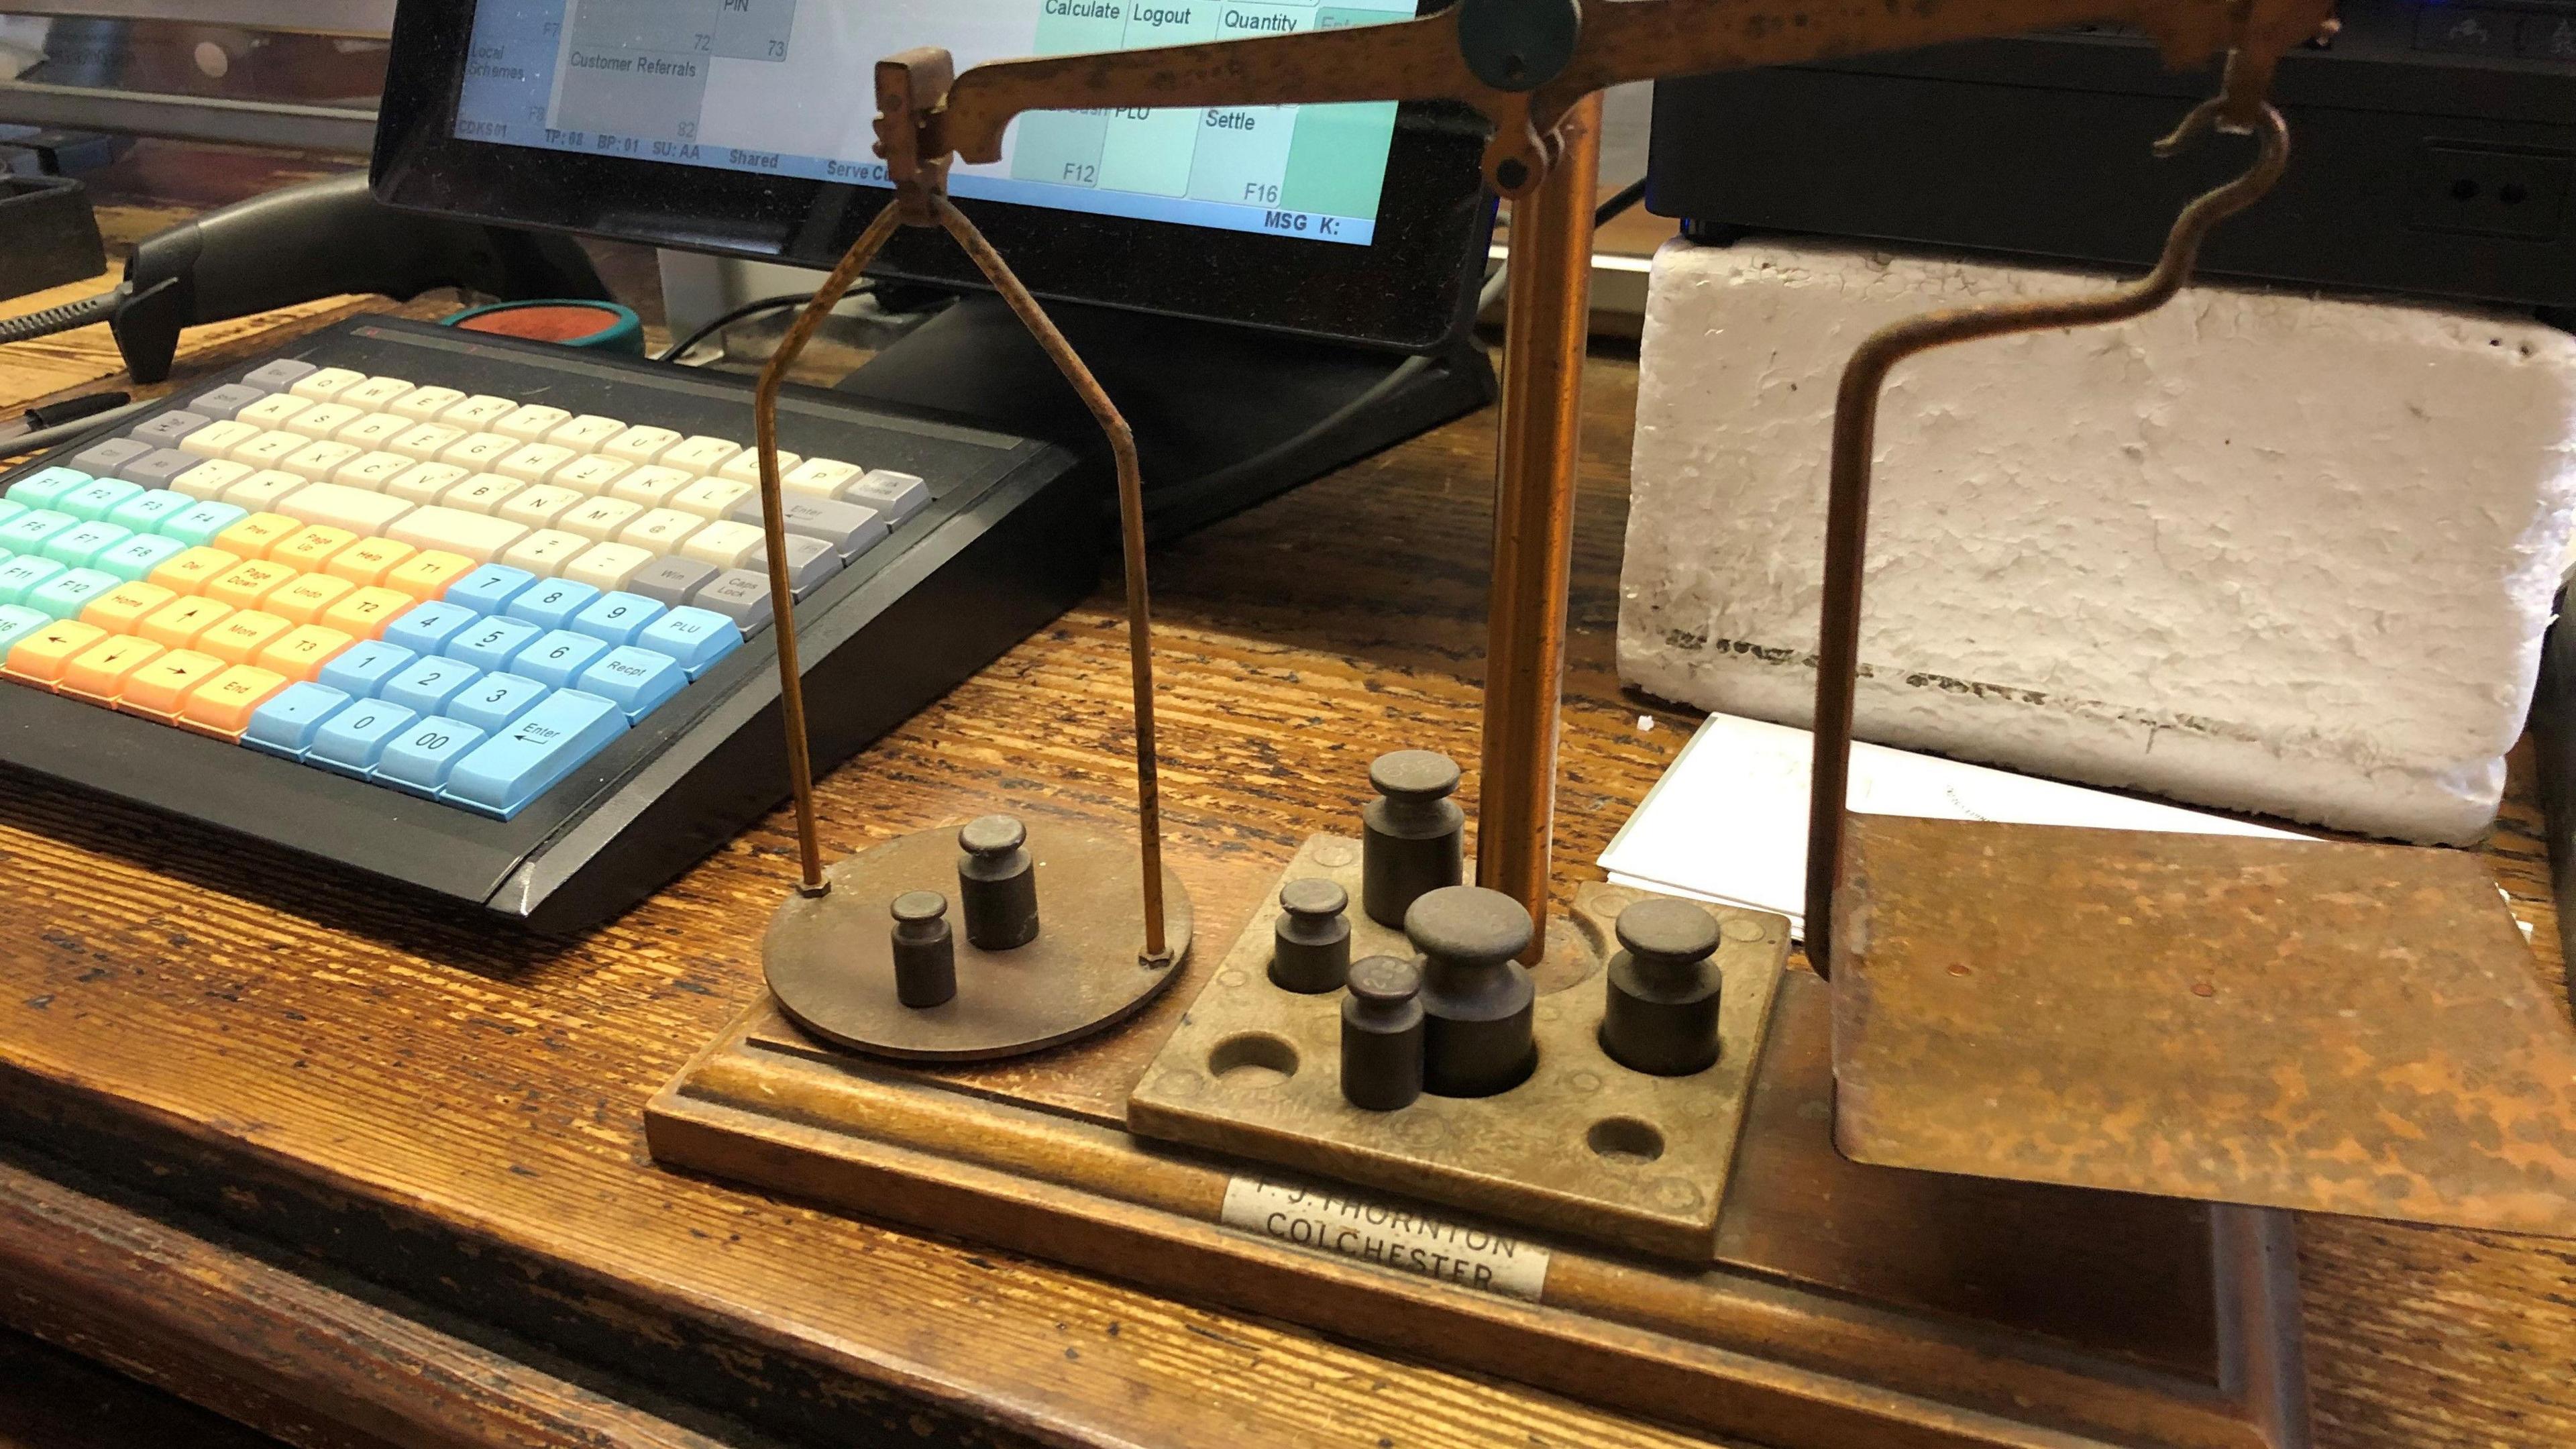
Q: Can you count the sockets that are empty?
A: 2